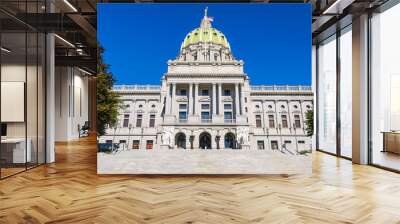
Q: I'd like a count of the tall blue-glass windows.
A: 3